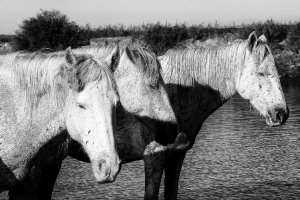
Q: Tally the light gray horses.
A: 3